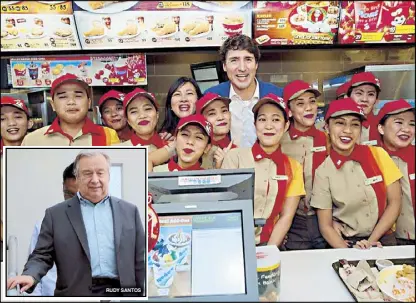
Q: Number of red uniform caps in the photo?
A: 12